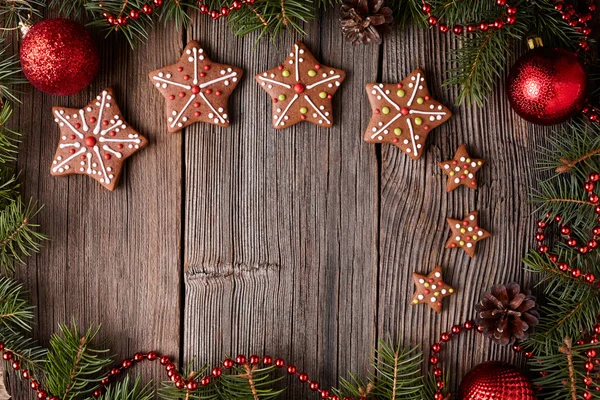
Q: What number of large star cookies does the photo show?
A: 4